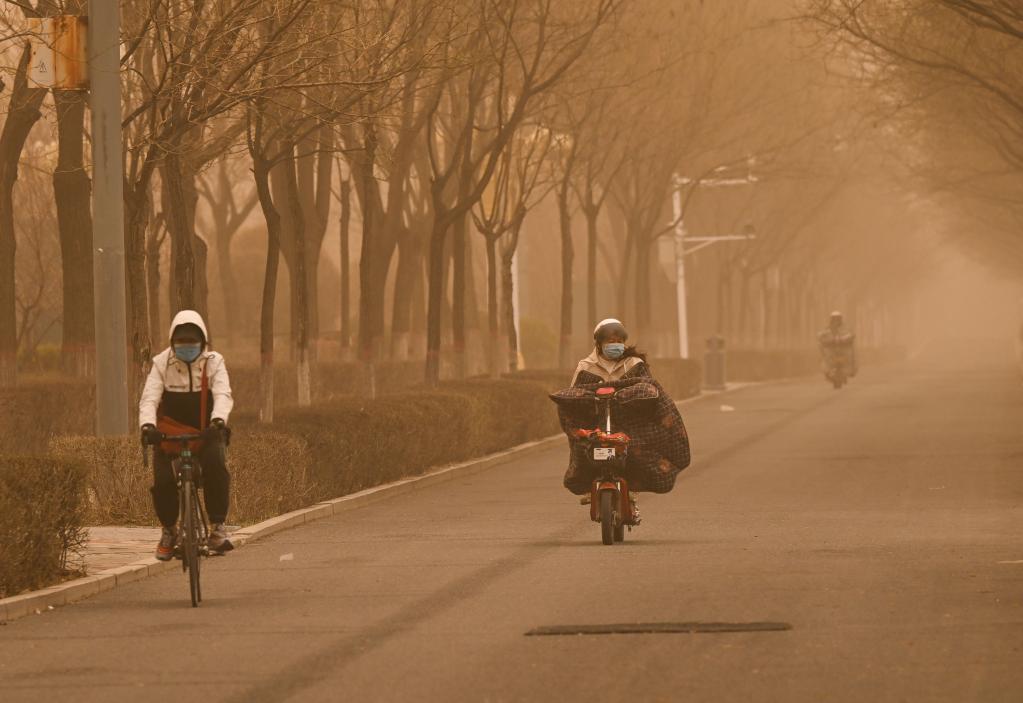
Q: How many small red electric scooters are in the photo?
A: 1